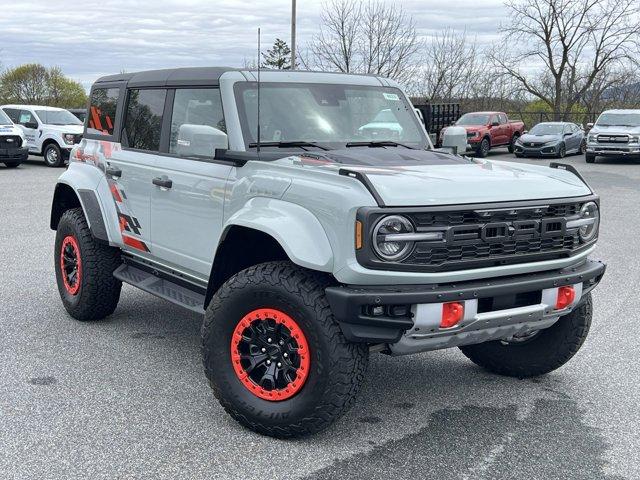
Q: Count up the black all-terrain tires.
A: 3